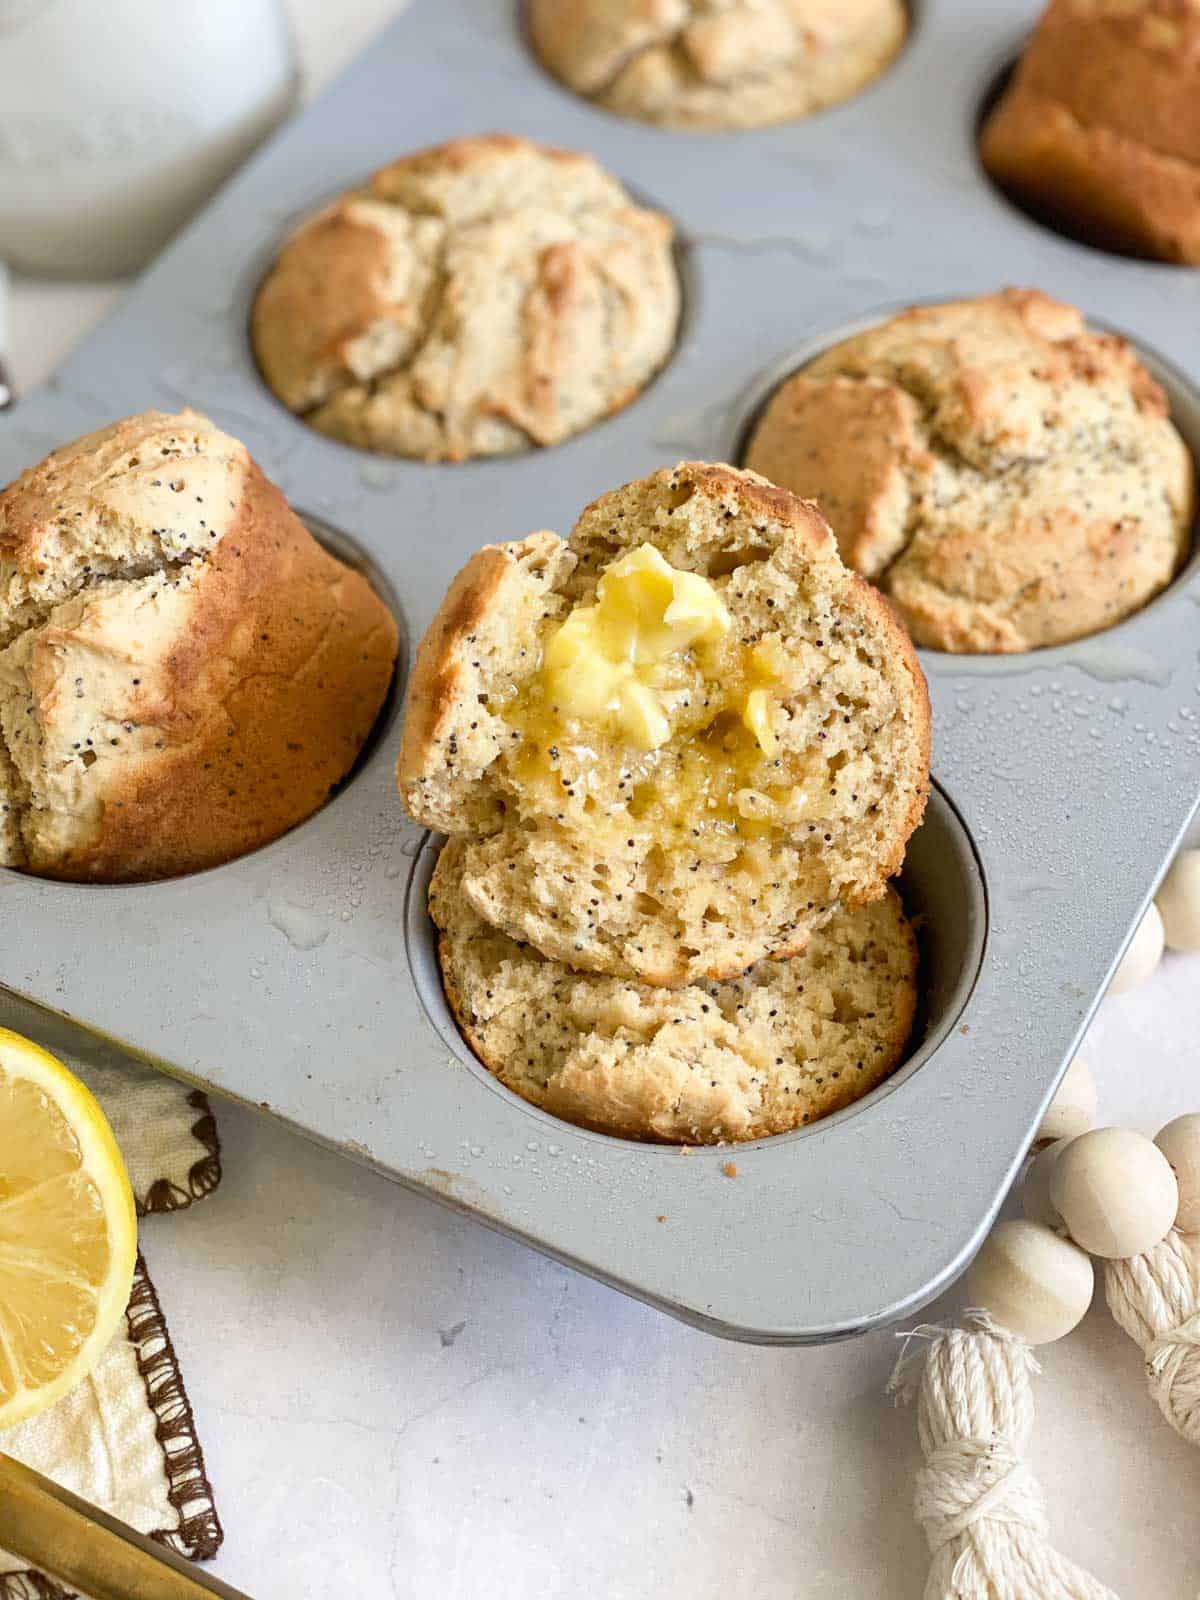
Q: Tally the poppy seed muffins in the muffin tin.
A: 6